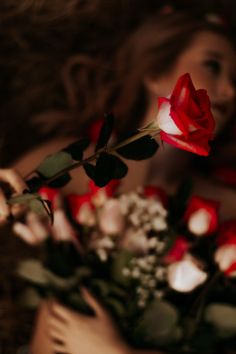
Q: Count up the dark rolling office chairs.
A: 0